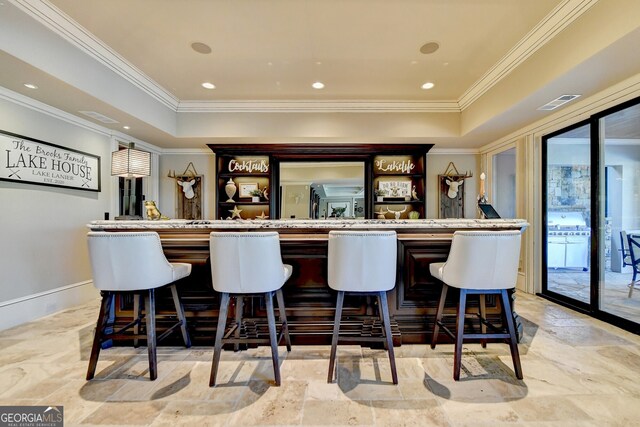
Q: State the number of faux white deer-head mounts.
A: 2